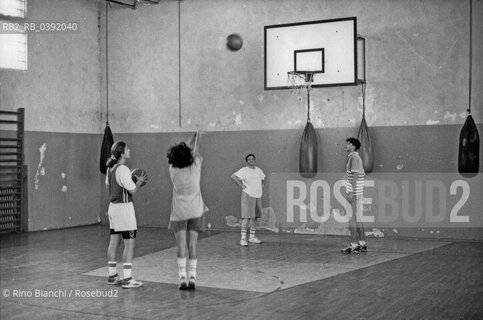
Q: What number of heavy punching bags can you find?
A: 4